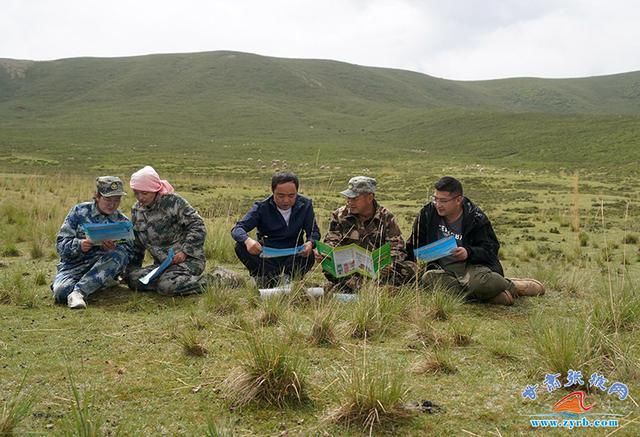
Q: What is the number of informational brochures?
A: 5